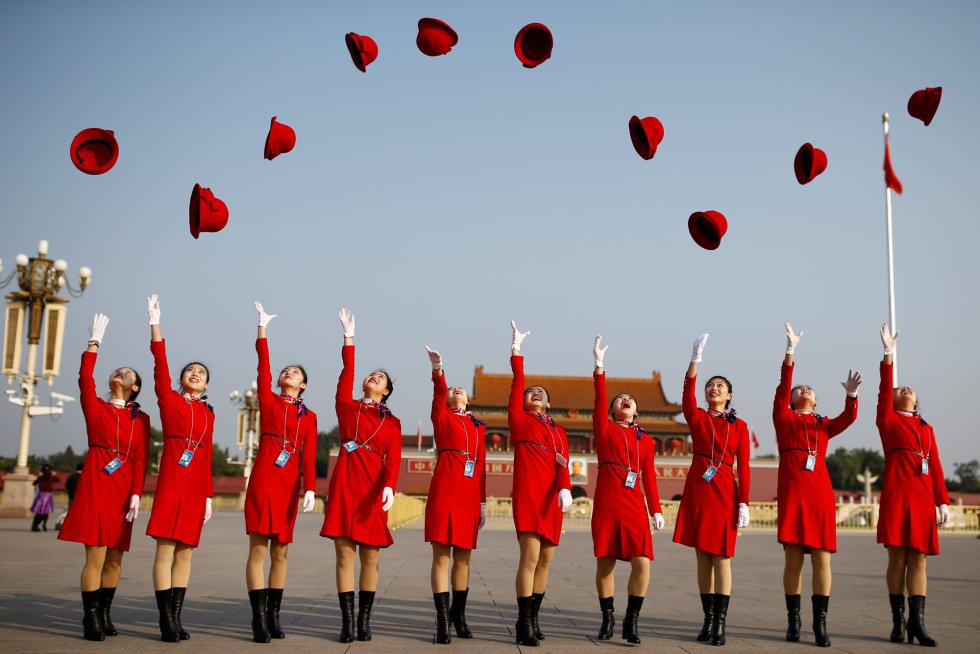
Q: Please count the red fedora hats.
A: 10